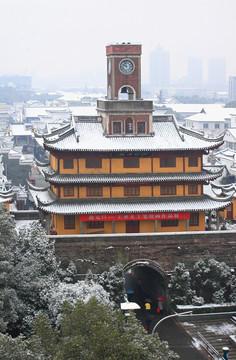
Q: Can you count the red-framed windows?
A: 14